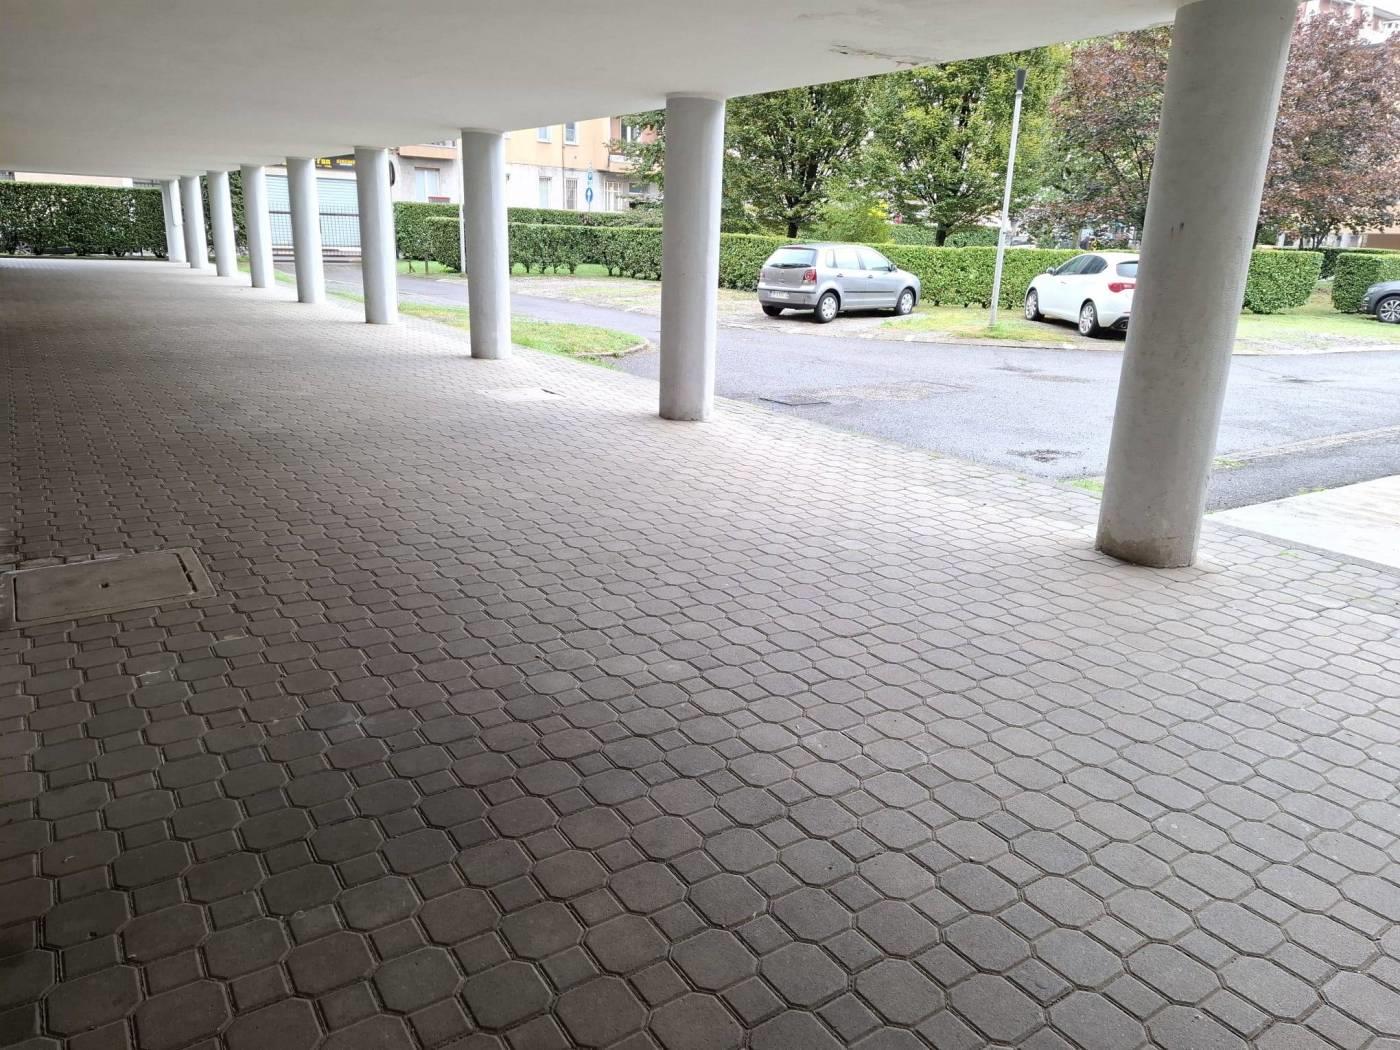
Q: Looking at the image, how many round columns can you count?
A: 9